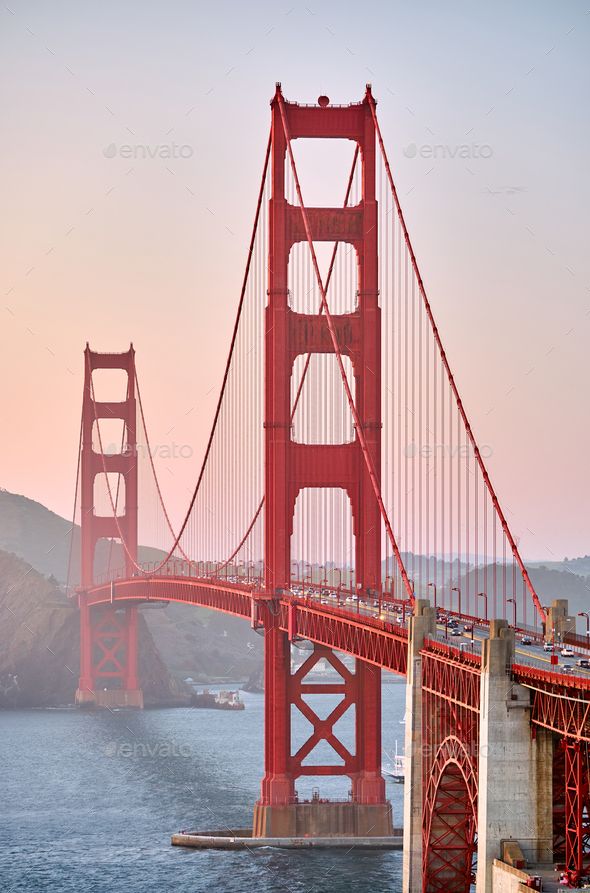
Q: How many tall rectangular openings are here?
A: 8